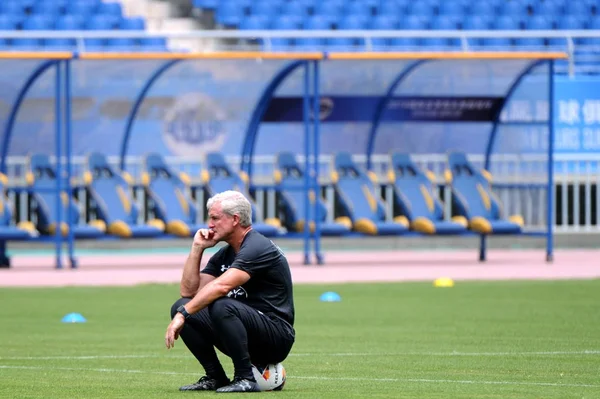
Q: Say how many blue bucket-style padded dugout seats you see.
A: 9